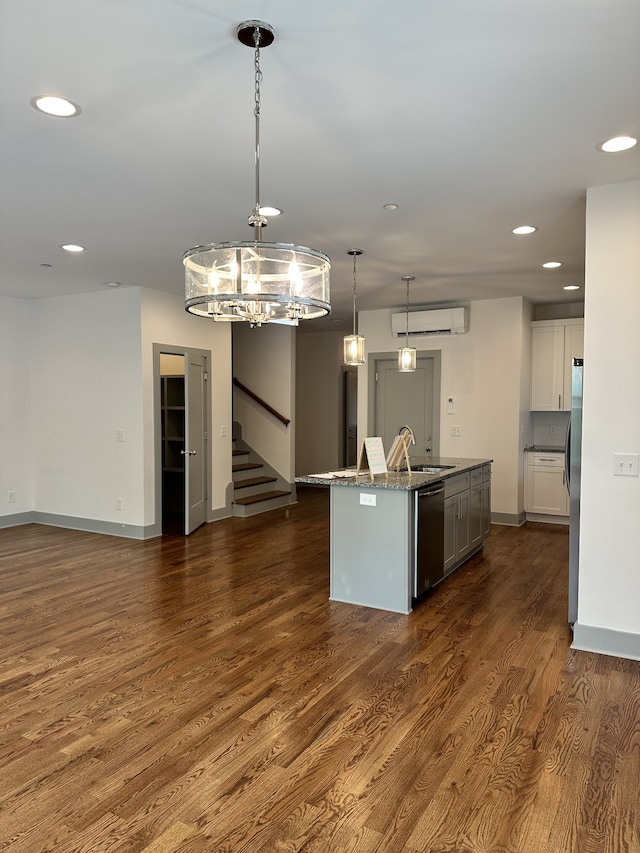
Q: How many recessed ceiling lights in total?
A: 7